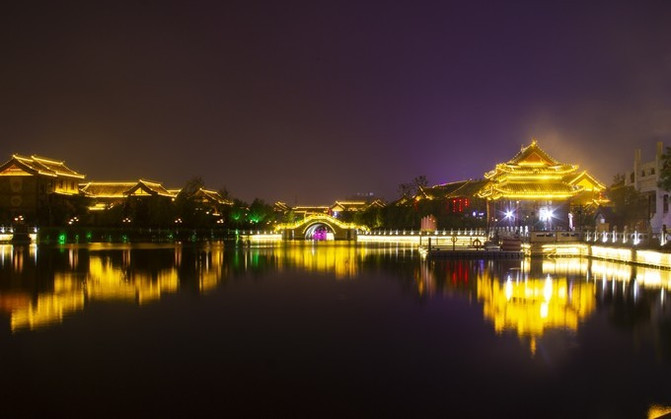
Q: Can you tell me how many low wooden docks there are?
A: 1